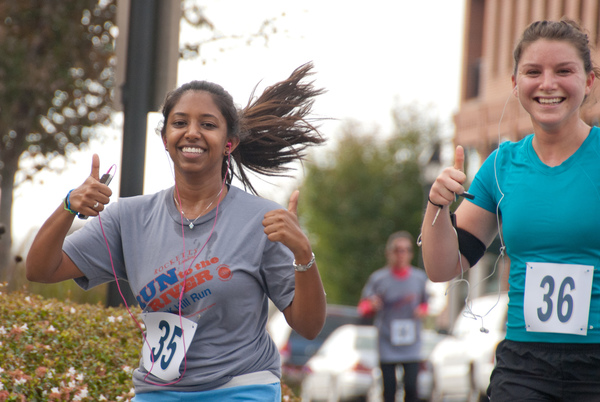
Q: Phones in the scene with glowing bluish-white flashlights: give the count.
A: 0